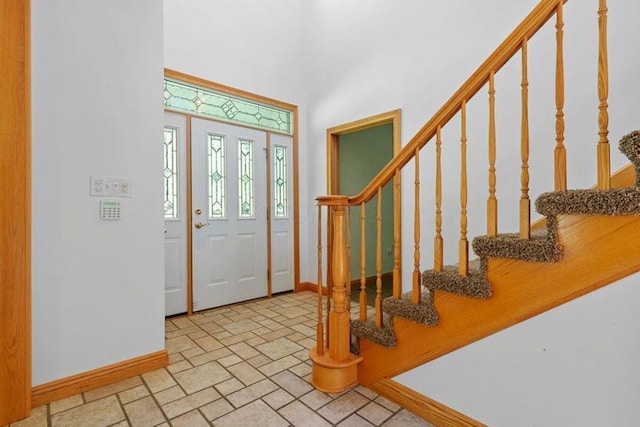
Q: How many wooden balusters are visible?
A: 13